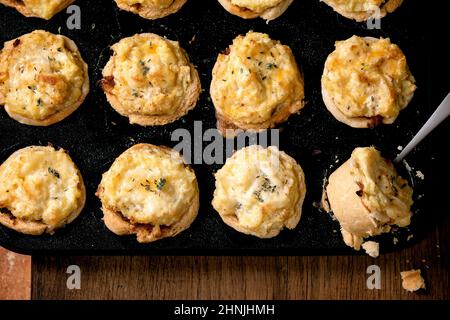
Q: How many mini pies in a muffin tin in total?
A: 12